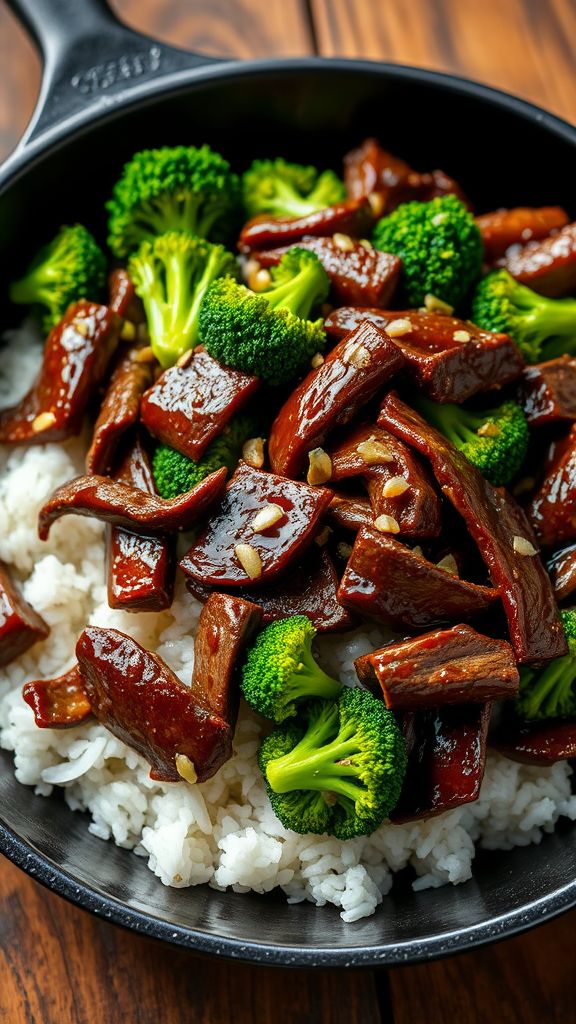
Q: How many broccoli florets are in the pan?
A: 12